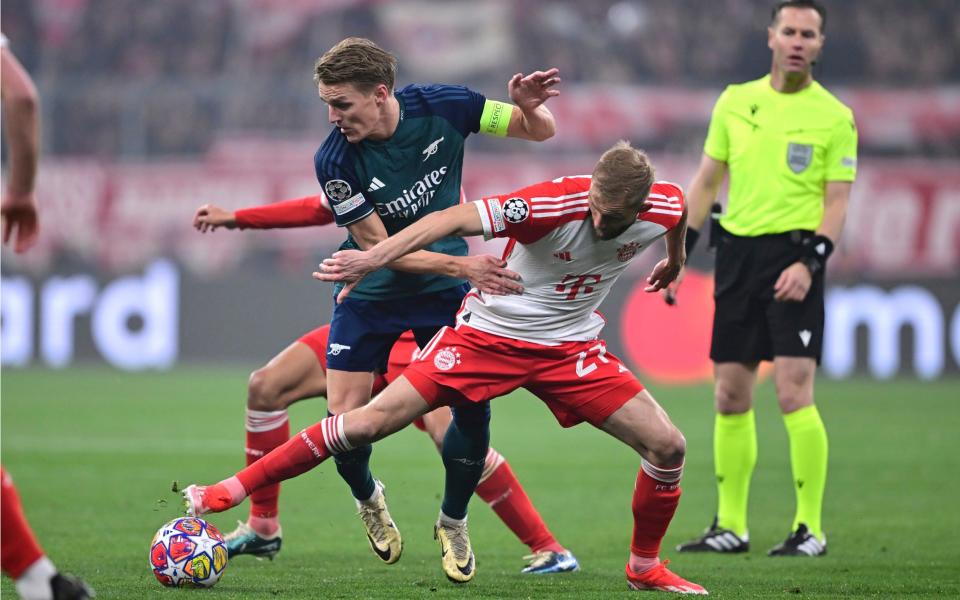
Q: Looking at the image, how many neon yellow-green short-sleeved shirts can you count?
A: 1